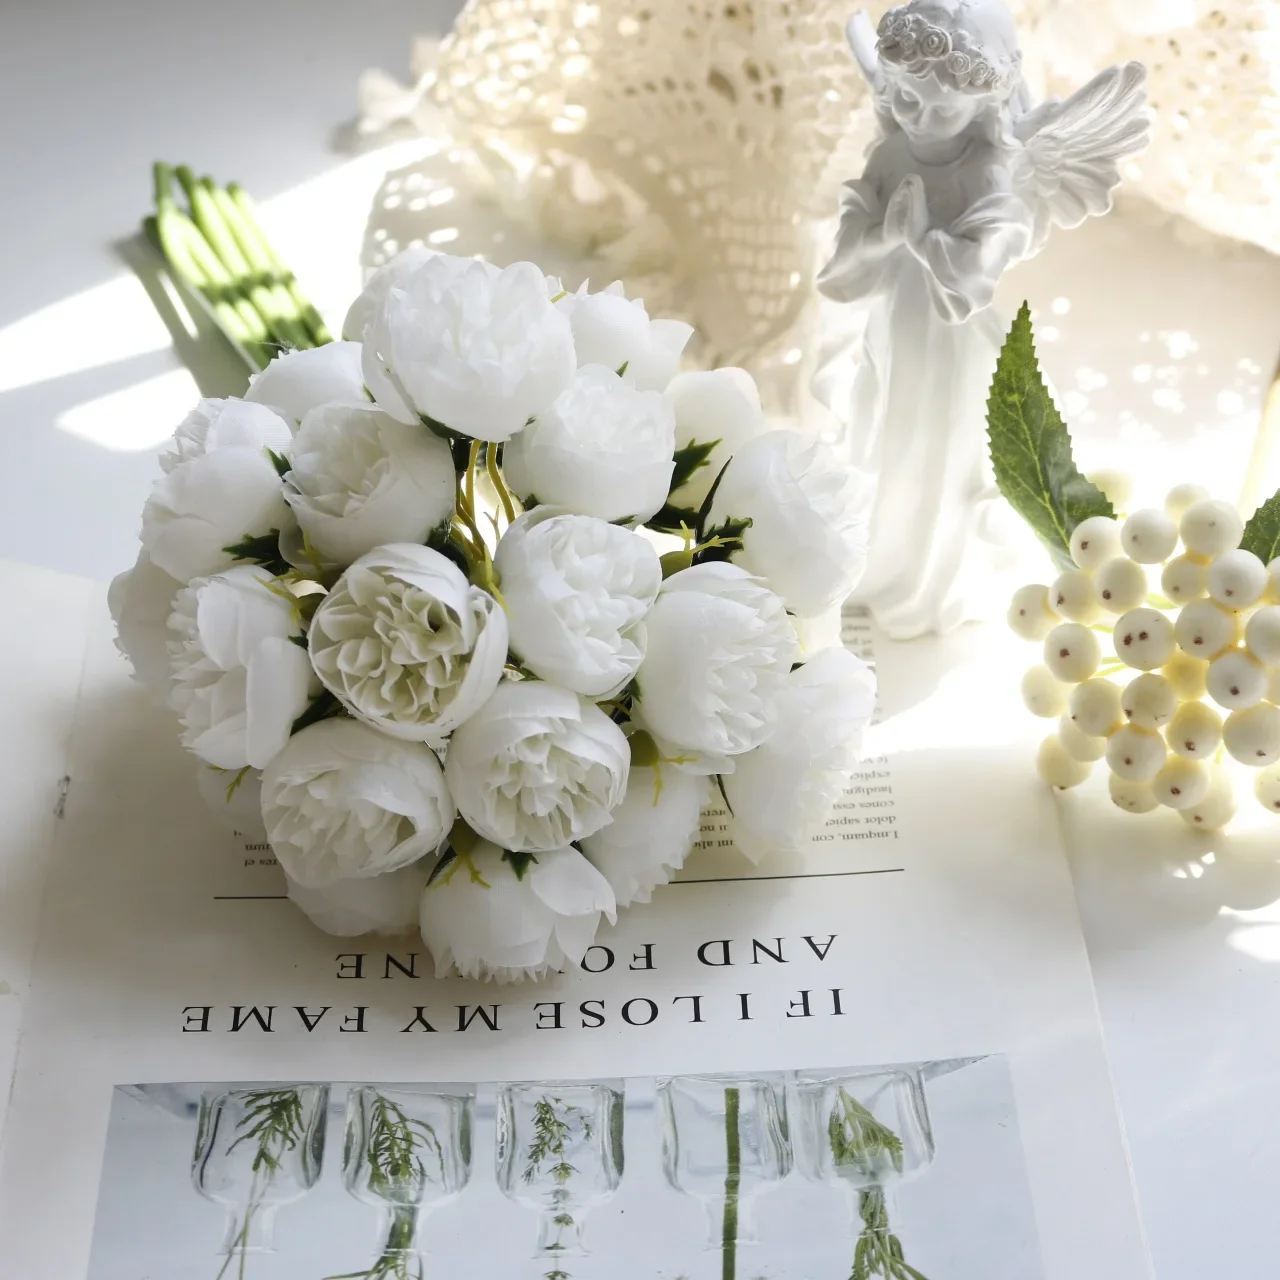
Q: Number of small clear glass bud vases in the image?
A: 5